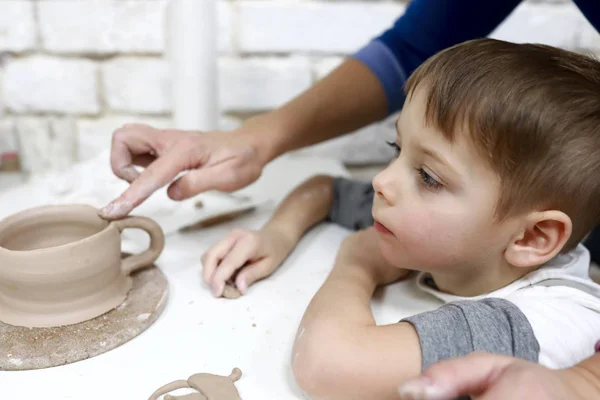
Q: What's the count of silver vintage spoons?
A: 0